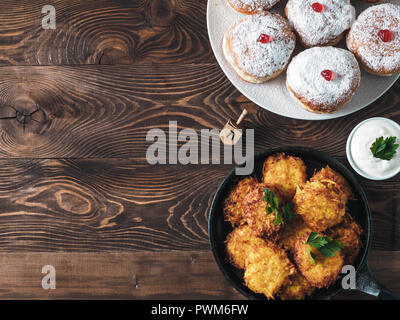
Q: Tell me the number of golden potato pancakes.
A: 11